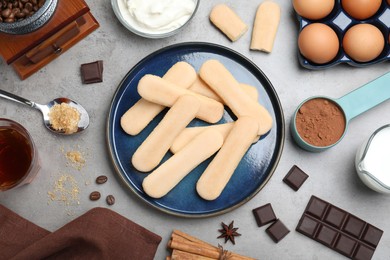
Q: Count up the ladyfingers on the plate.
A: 8